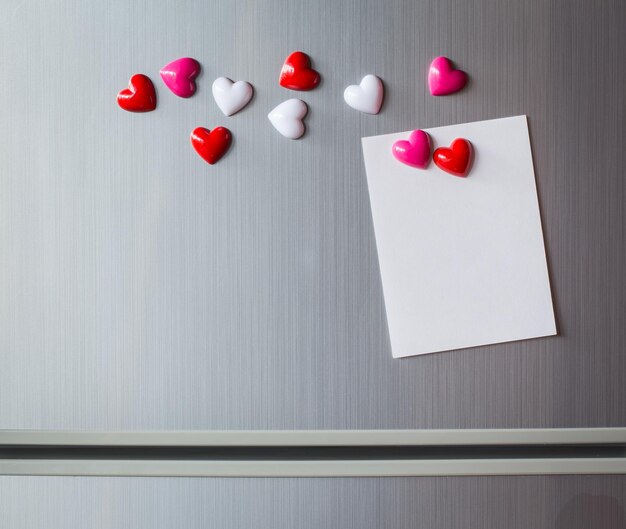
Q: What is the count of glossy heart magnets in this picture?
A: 10